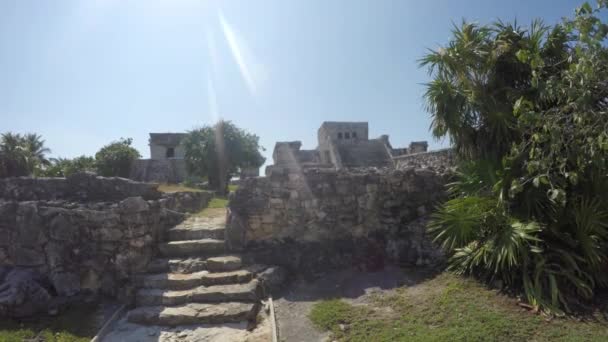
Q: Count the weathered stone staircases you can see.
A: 1